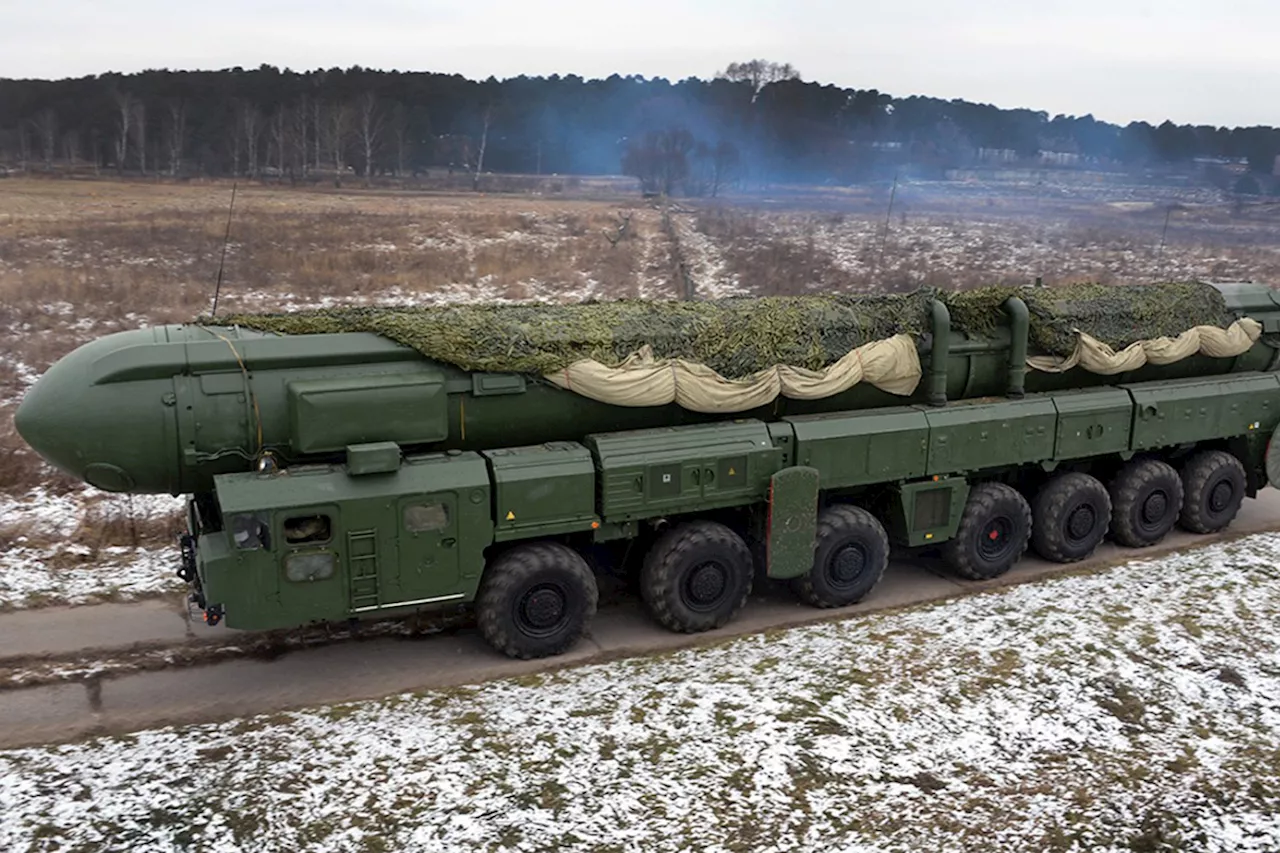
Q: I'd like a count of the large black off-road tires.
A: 7